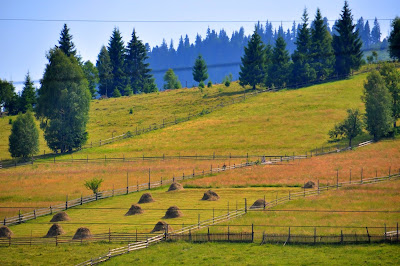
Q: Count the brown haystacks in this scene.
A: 12